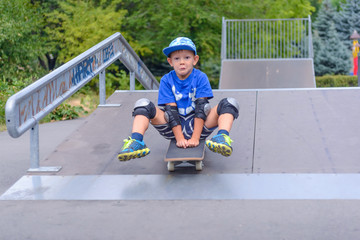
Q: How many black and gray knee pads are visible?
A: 2